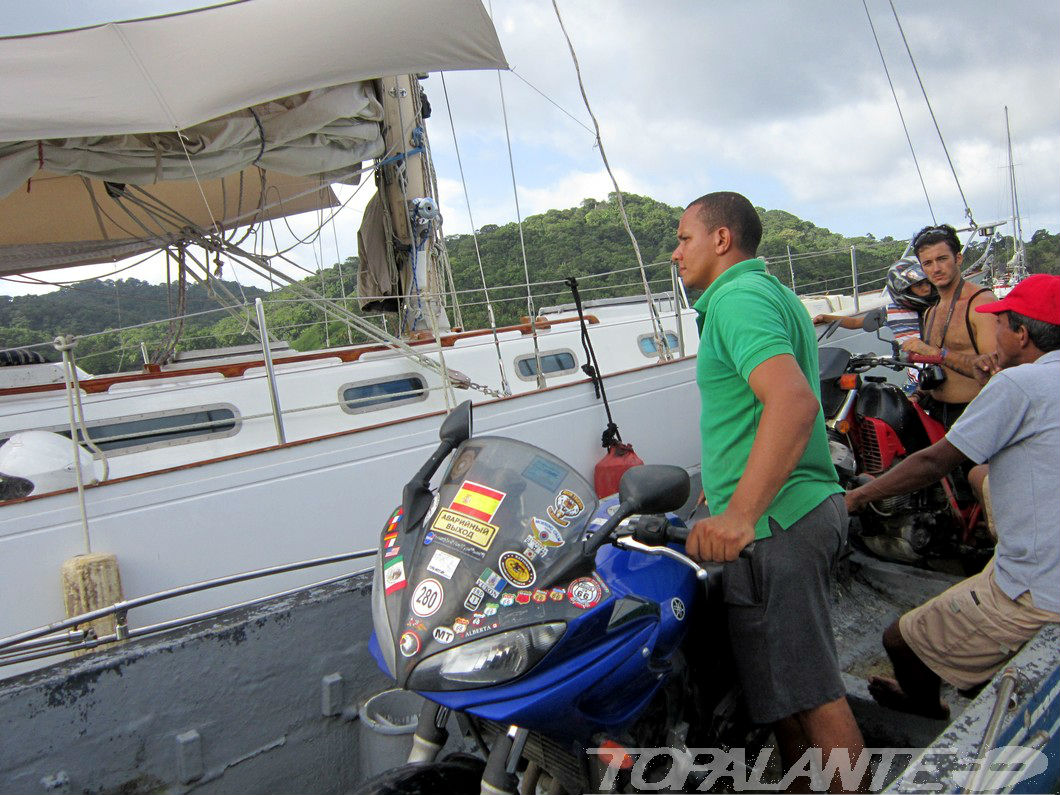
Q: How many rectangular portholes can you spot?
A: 4